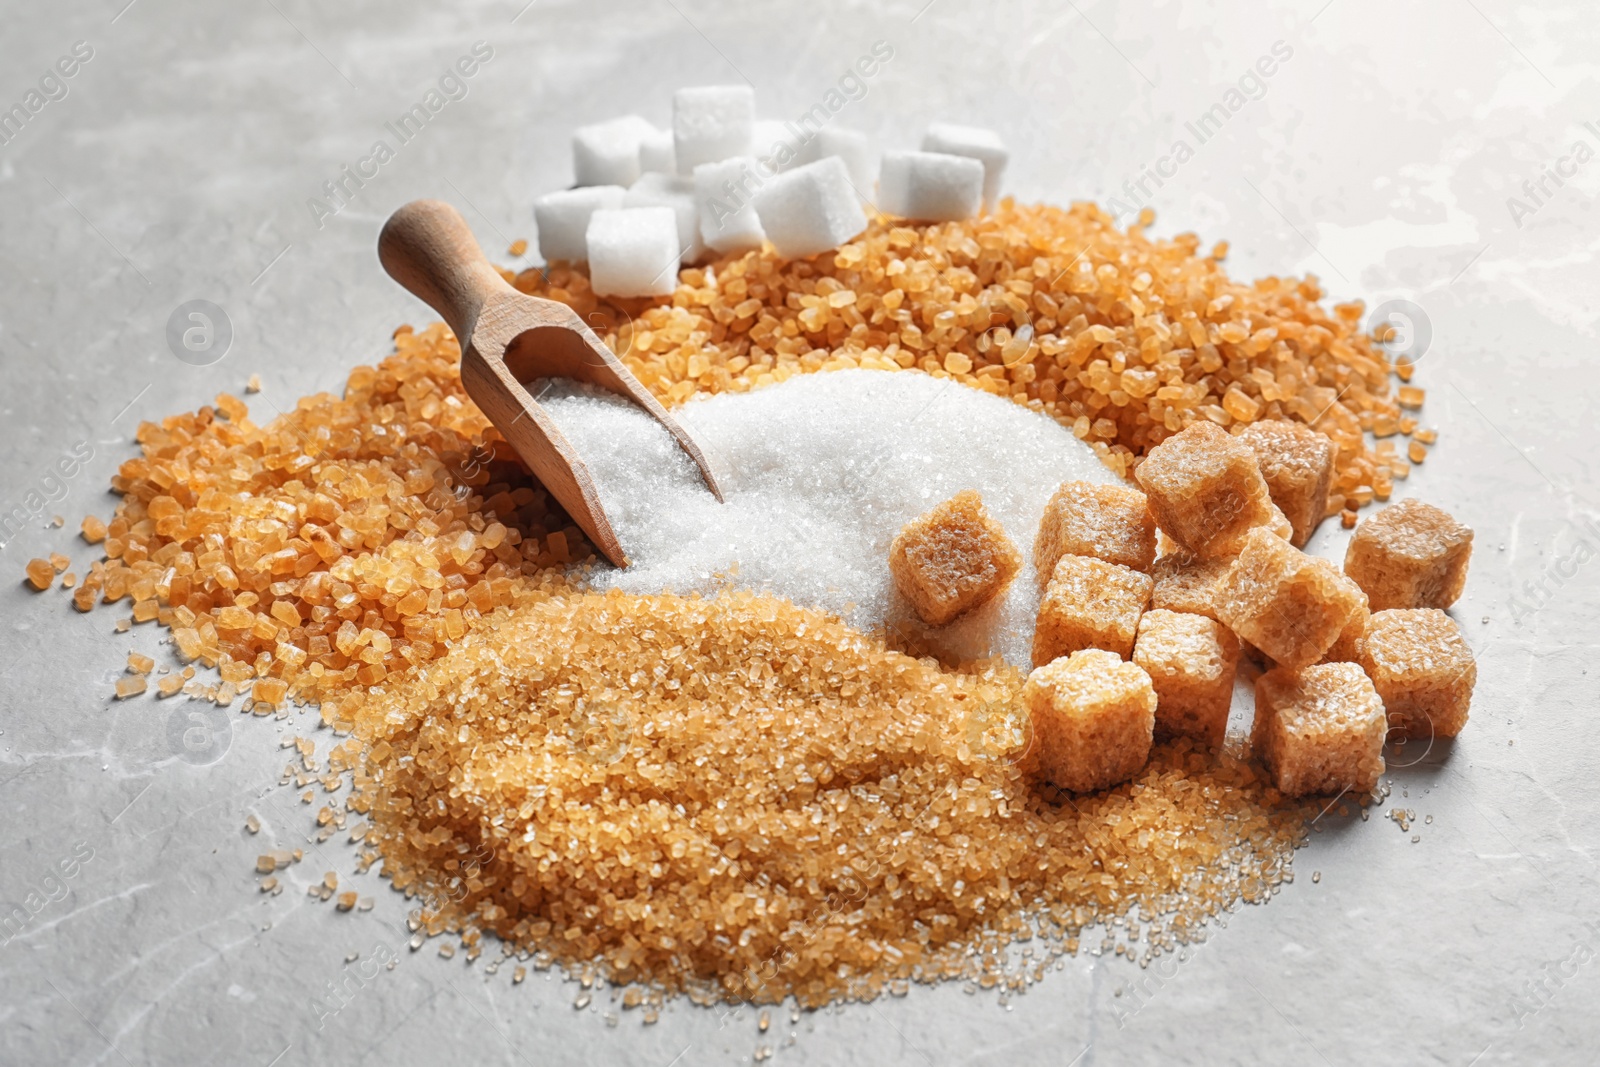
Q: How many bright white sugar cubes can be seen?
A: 12